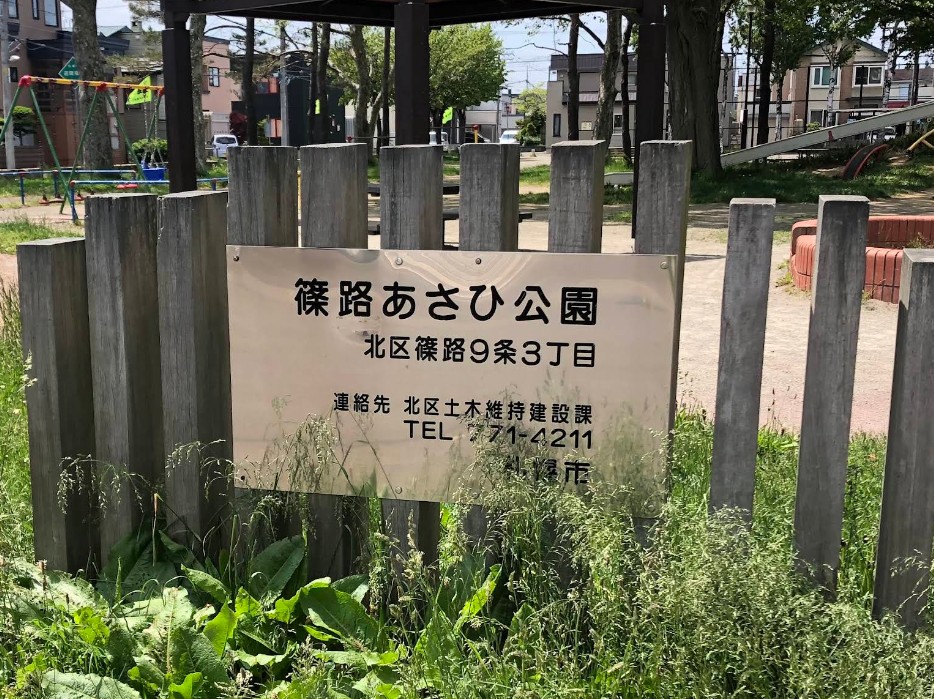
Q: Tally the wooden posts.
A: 12